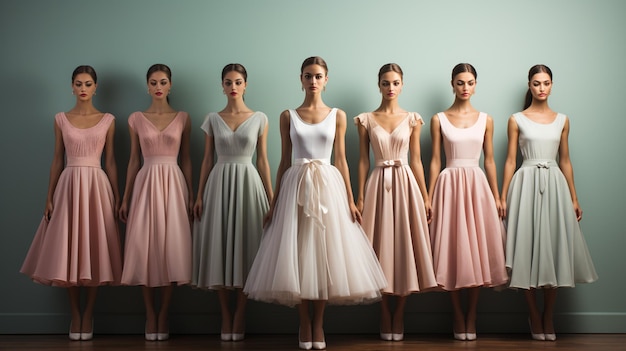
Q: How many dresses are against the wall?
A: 7